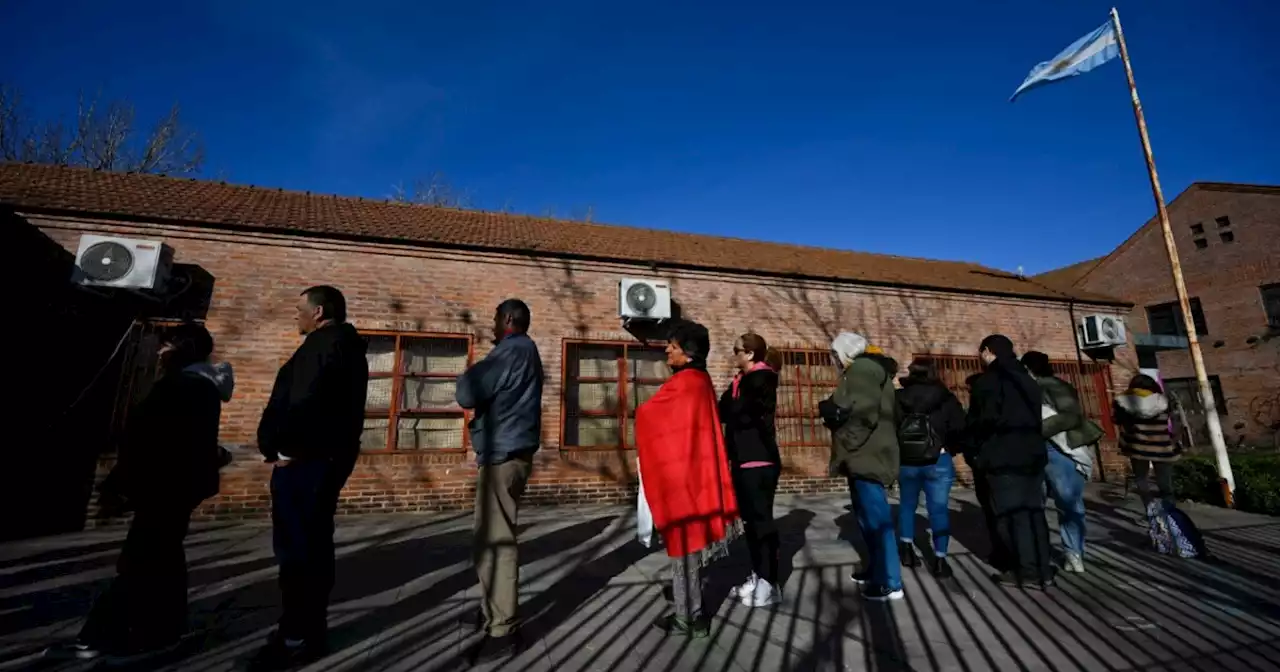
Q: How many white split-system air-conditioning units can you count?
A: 3